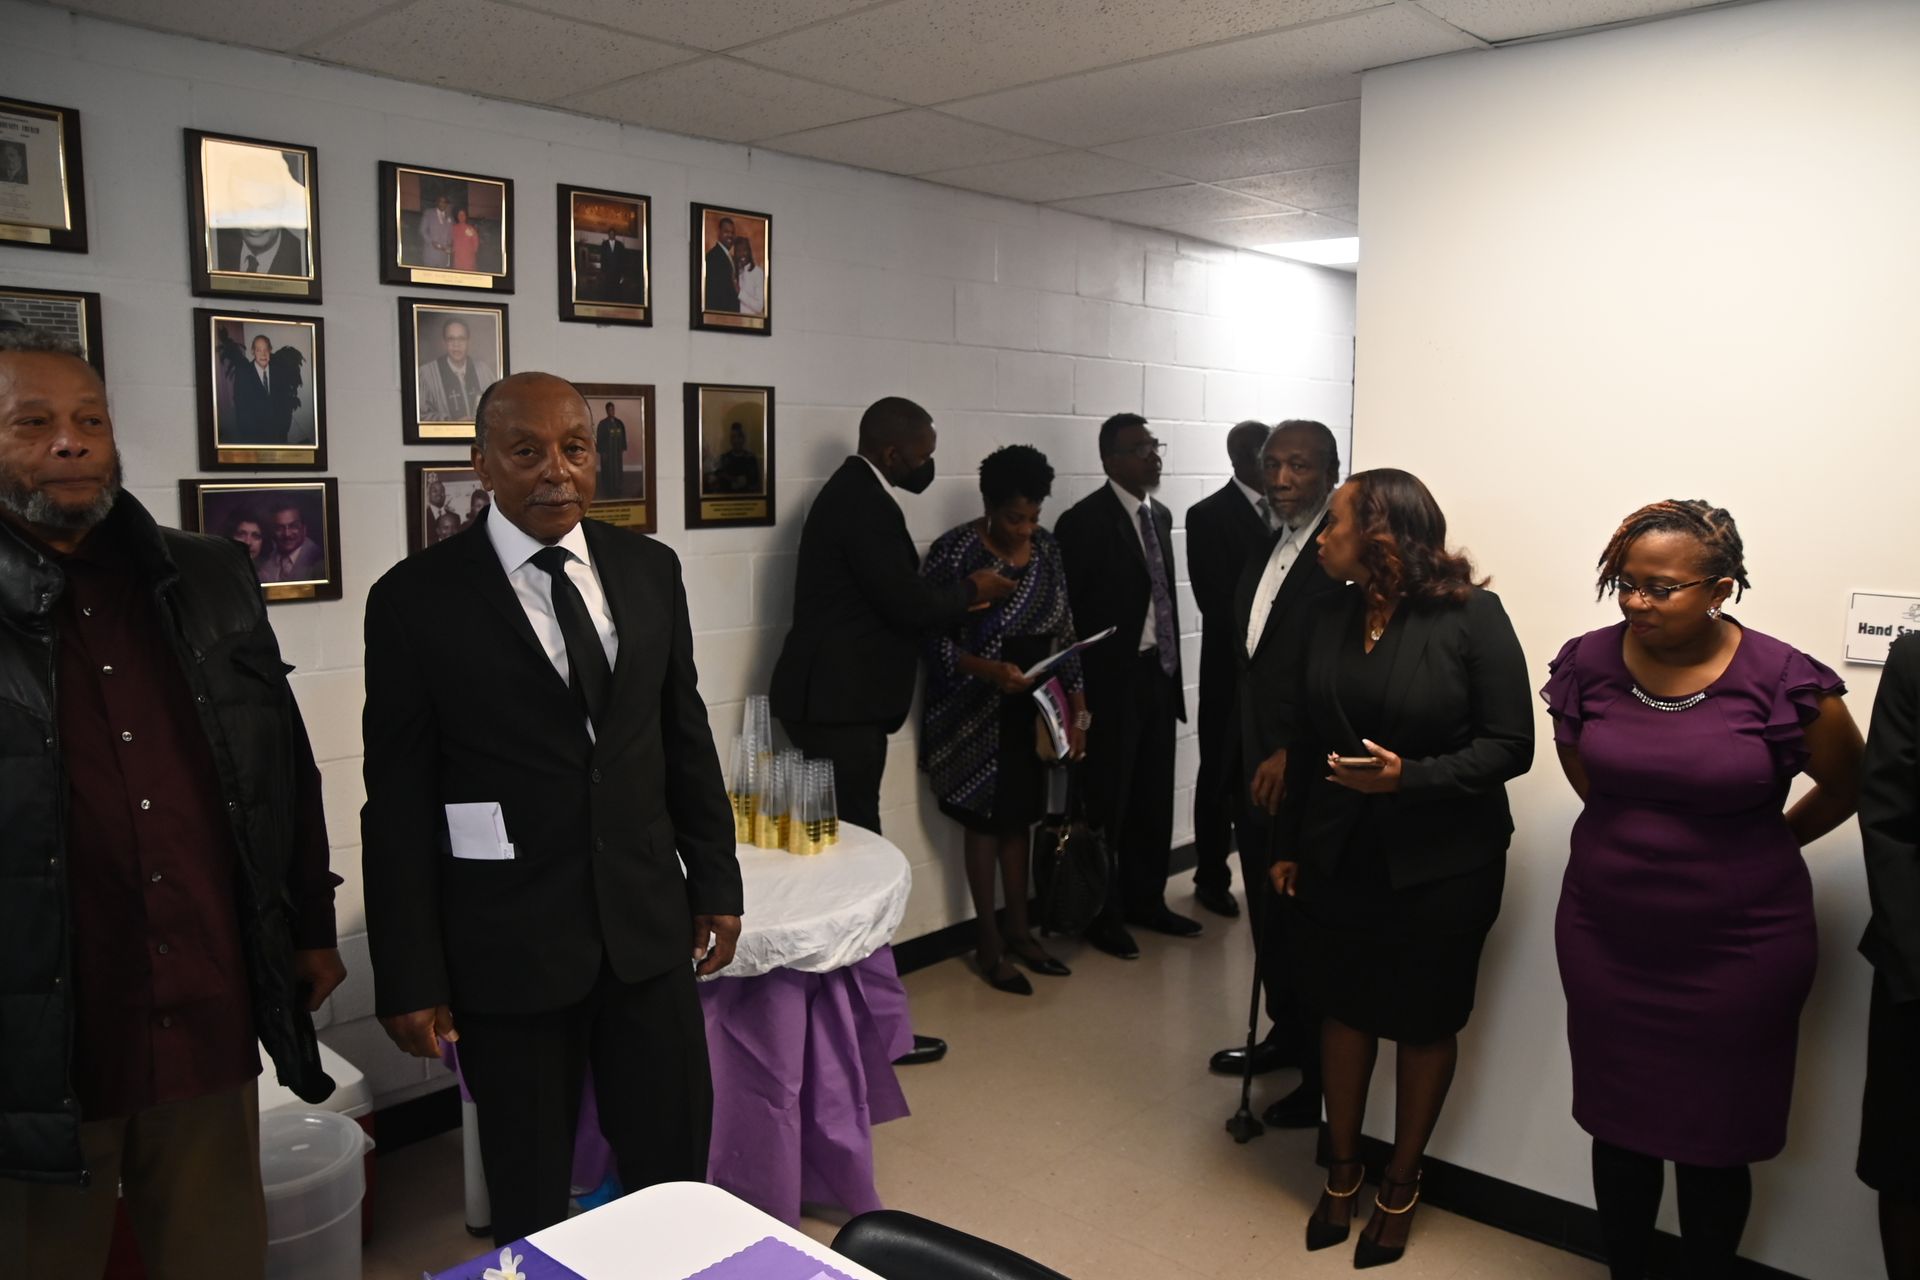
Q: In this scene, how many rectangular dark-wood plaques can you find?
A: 12